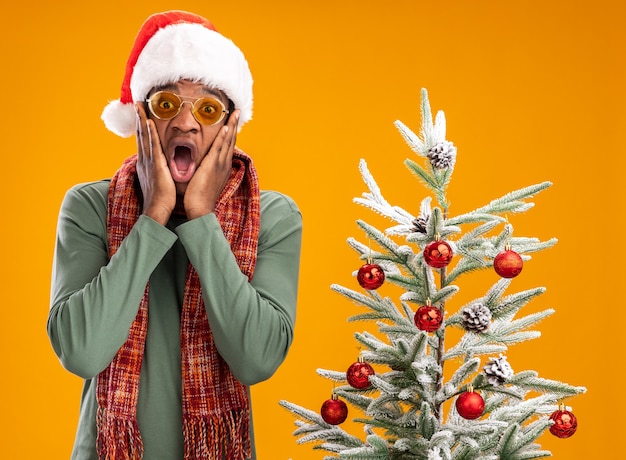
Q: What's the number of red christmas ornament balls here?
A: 8